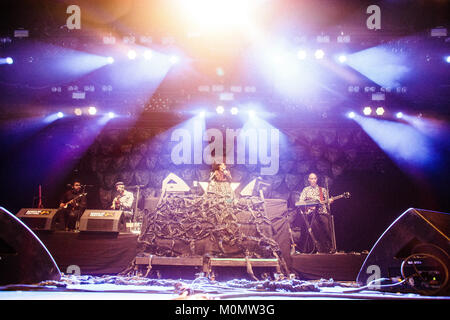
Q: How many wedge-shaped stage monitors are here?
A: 4